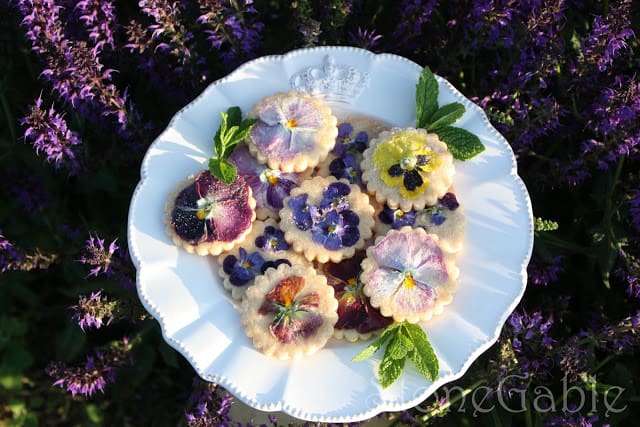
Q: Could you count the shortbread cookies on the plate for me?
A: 11